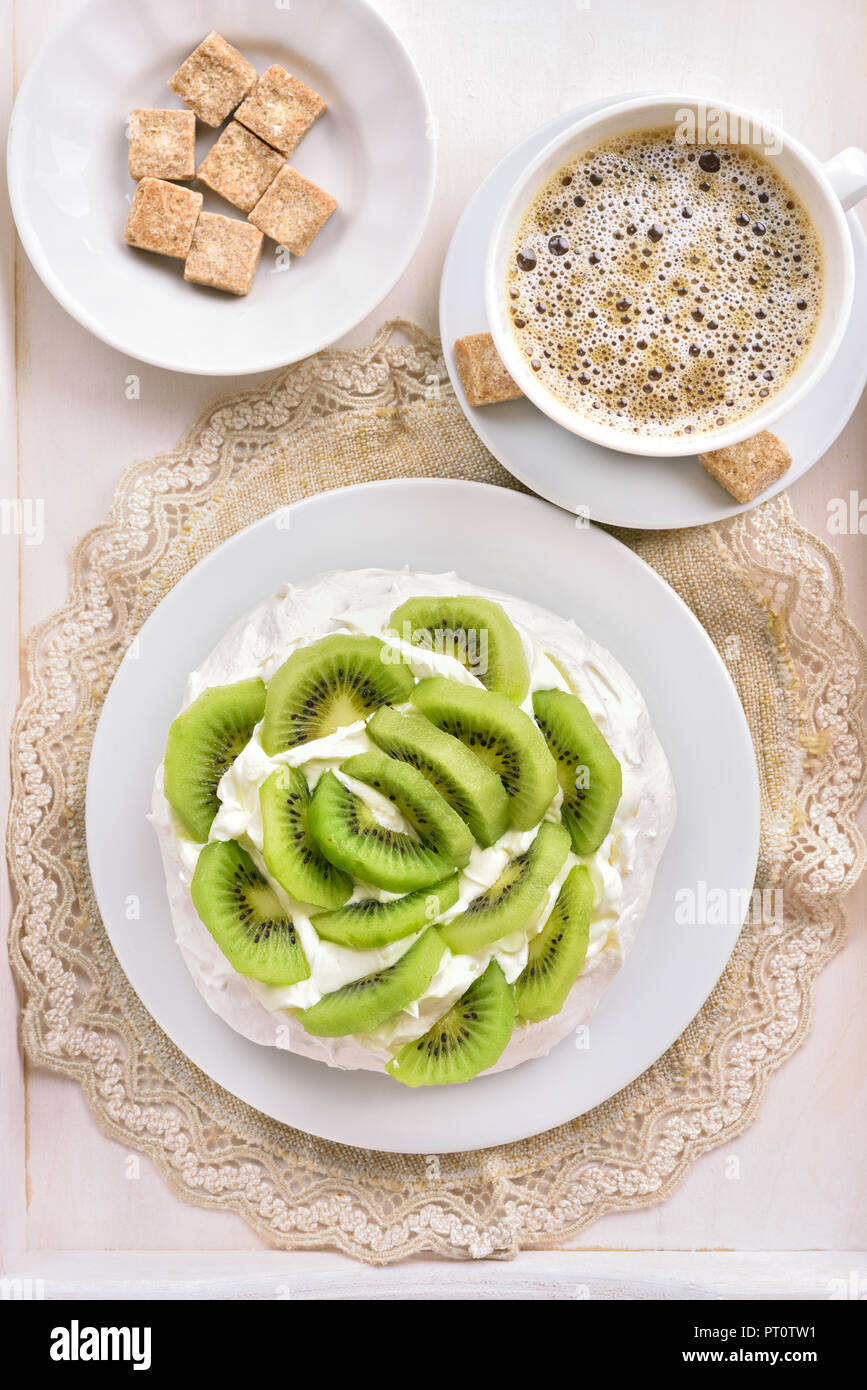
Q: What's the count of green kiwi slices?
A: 15